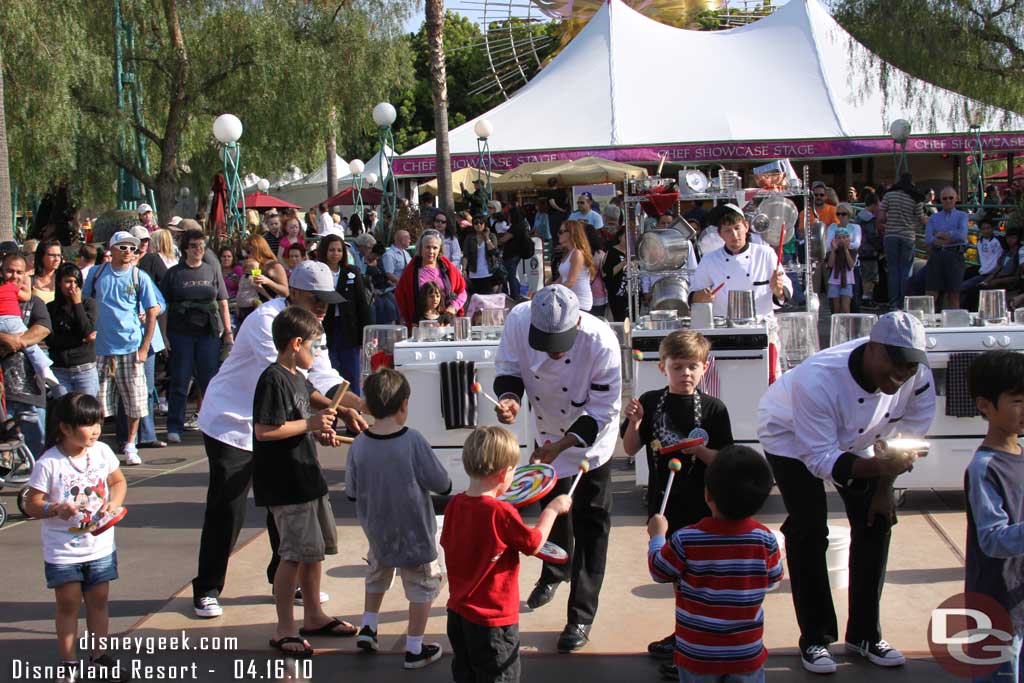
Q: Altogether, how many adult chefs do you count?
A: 4